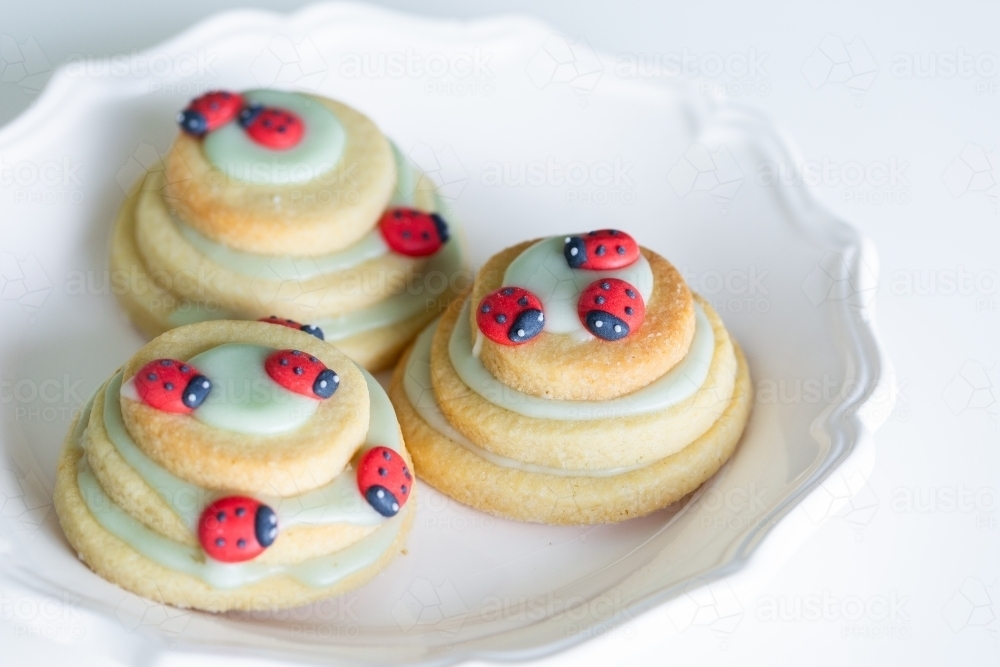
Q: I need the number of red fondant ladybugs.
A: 11